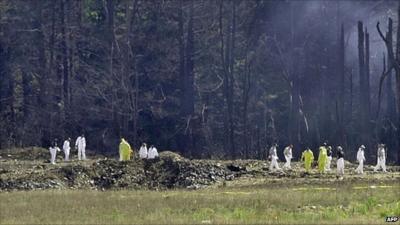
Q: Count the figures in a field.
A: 14